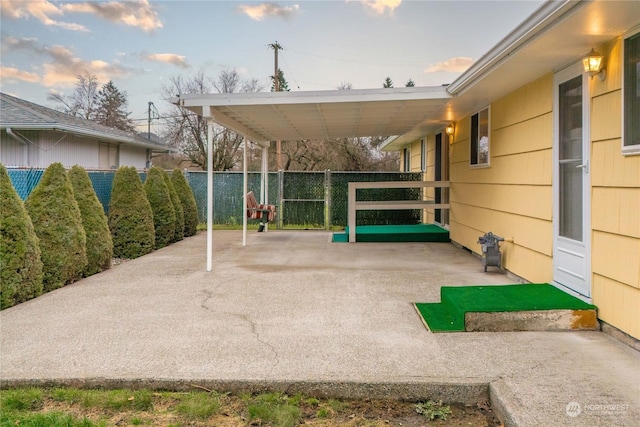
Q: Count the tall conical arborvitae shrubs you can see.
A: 7